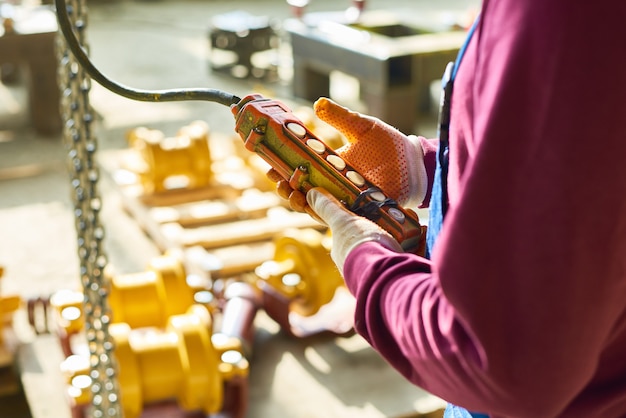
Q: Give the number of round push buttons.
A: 6